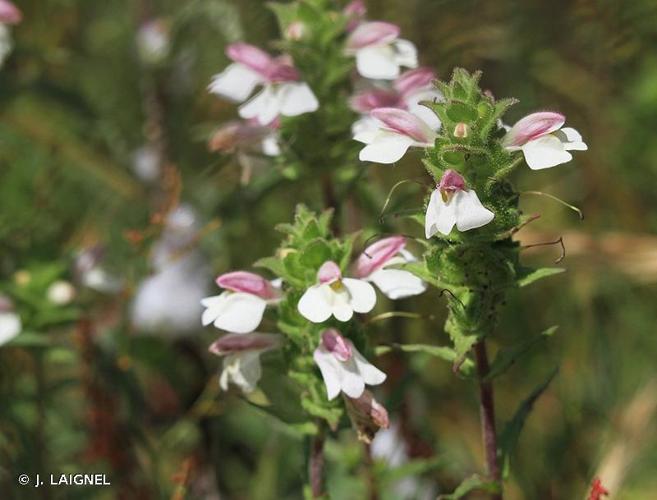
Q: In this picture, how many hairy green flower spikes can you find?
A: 3